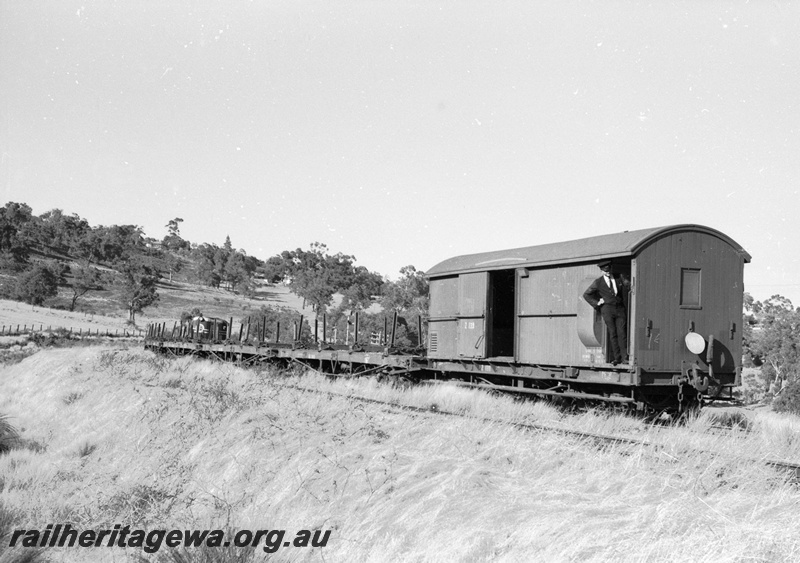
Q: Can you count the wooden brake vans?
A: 1